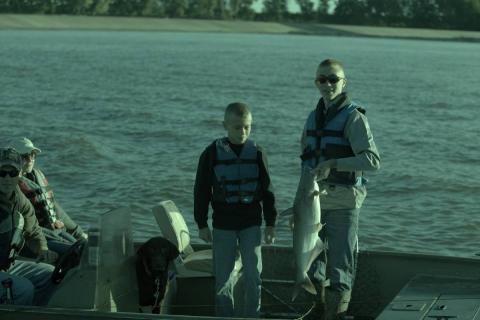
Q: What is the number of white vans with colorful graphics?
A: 0